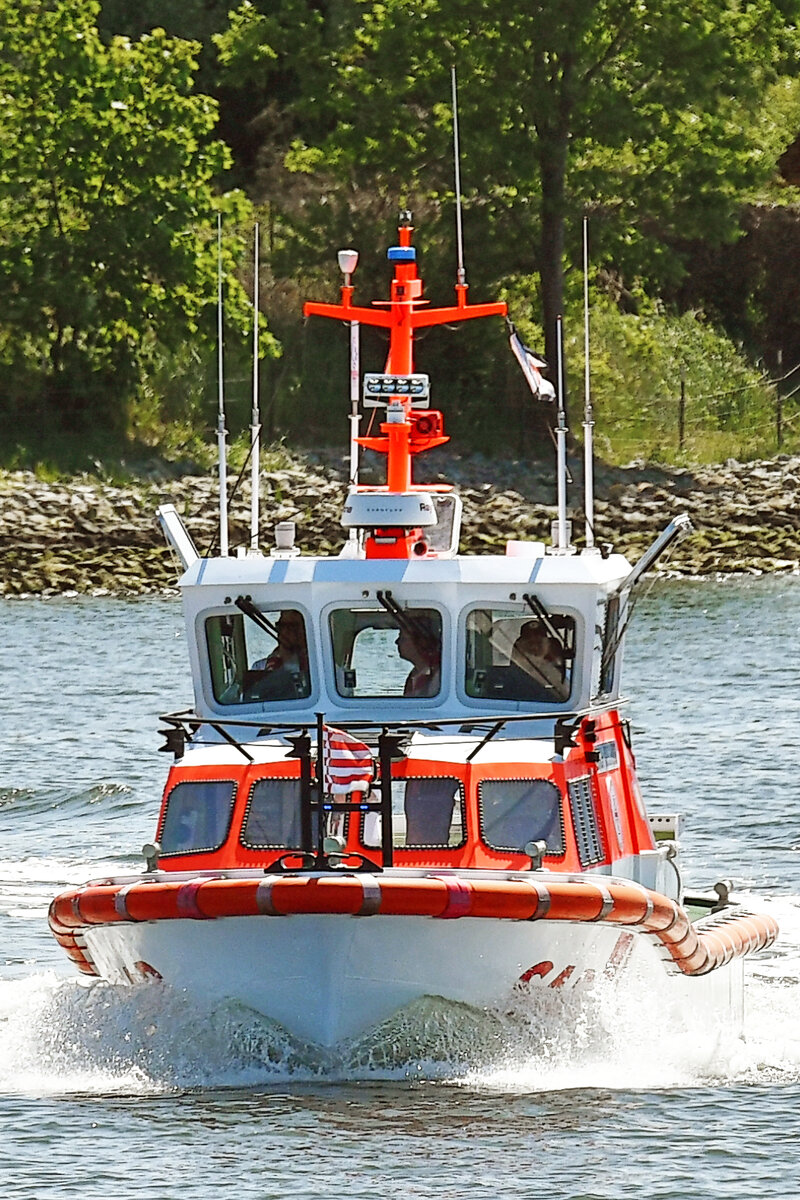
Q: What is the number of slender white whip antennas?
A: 5